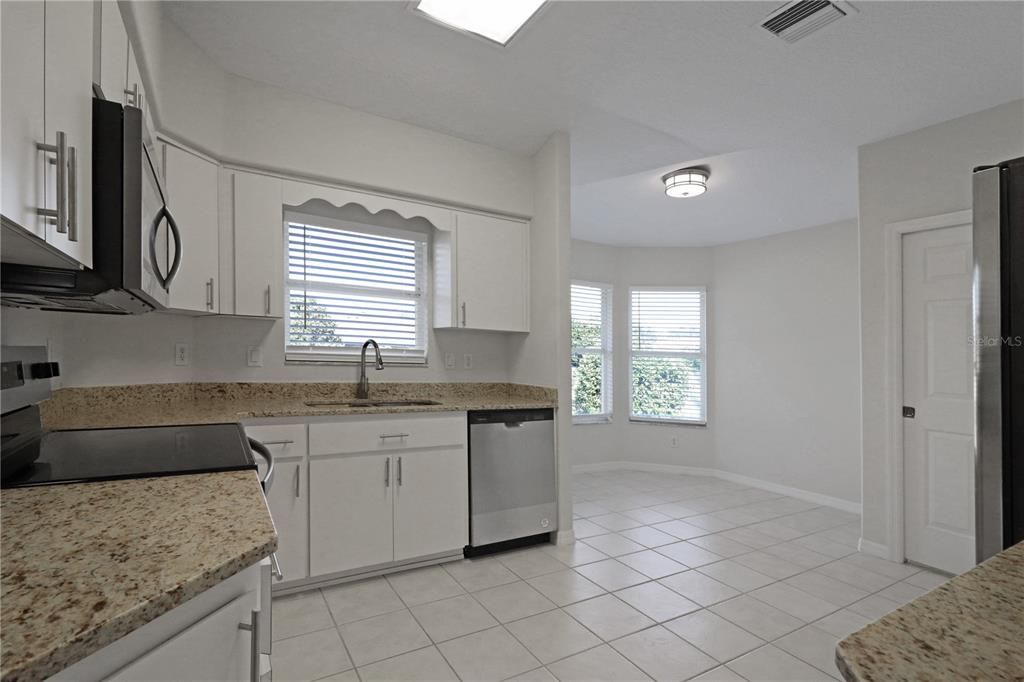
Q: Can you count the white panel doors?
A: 1